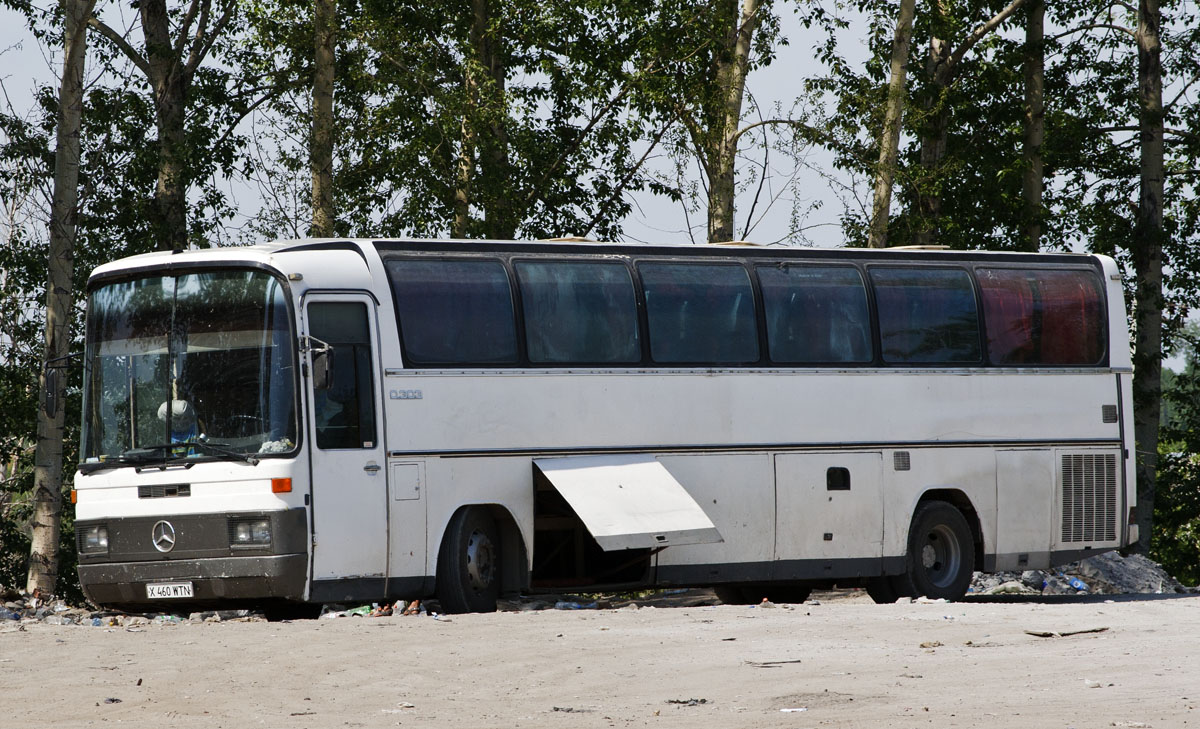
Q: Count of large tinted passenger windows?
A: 6